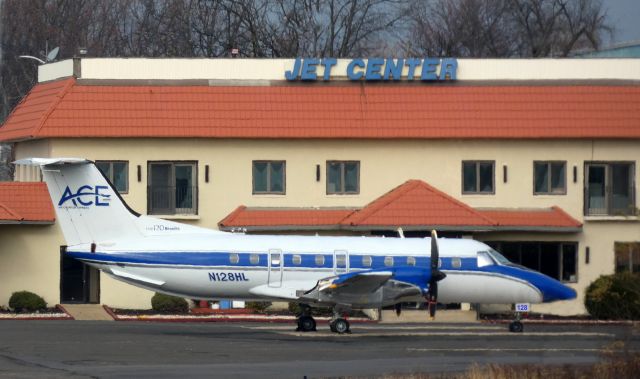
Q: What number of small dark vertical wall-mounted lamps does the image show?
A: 6